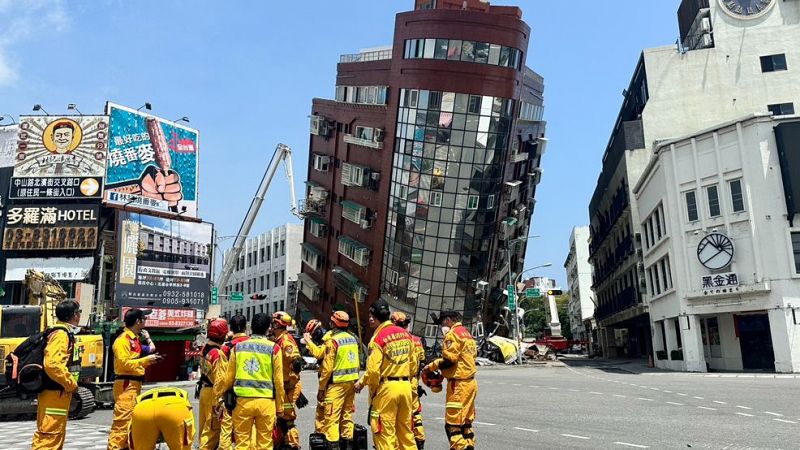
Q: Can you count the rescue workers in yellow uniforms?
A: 12